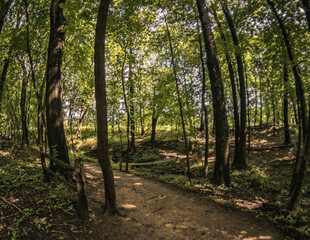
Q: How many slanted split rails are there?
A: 2